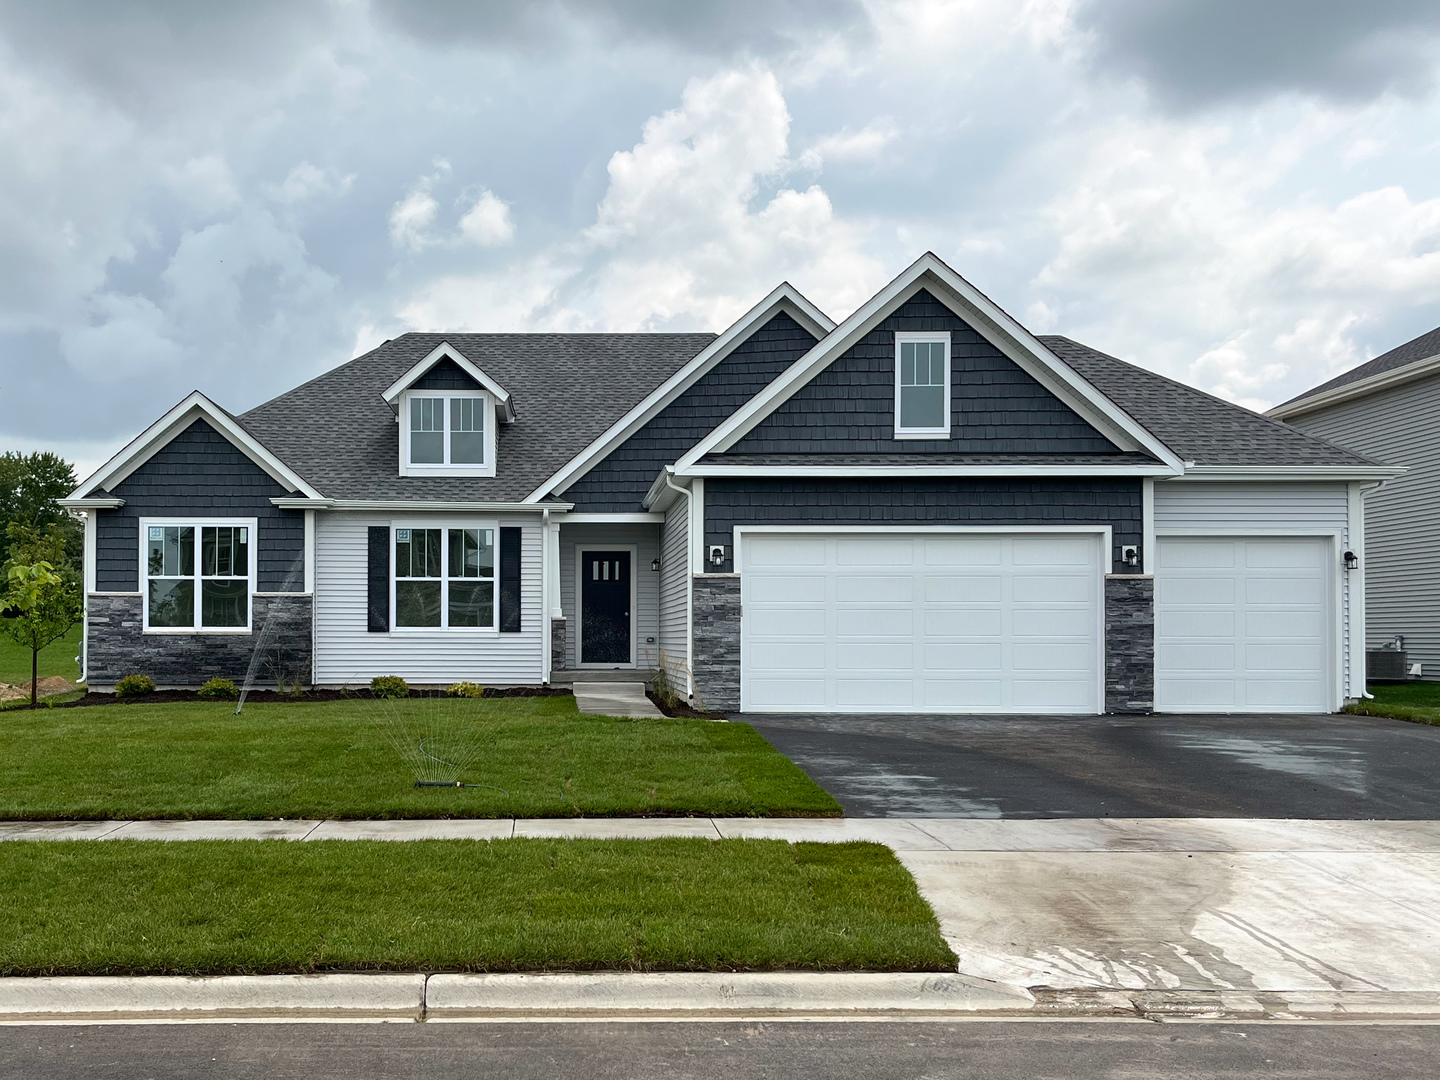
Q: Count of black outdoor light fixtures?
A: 4